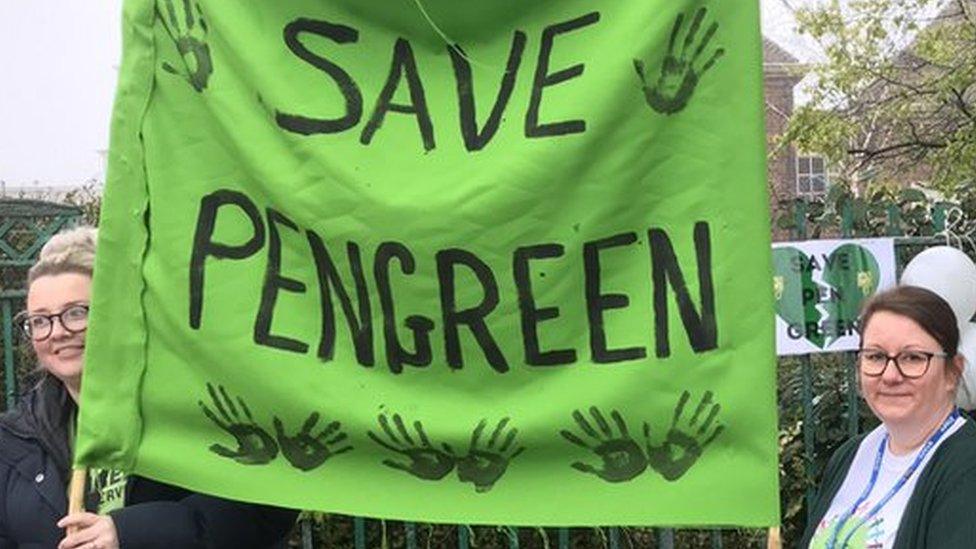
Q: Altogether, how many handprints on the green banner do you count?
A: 8